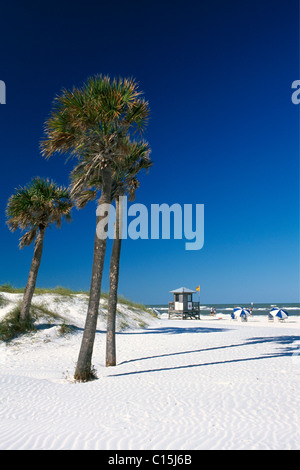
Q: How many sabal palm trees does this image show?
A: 3